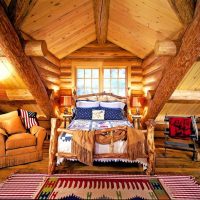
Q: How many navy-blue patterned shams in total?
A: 2